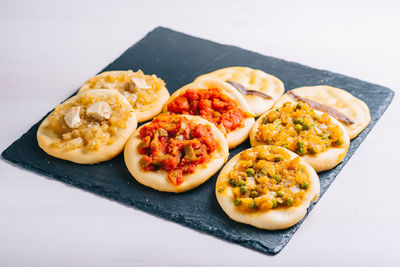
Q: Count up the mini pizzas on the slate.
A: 8